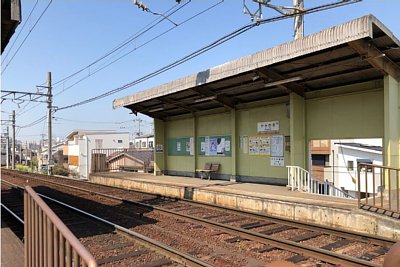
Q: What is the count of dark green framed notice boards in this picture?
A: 2